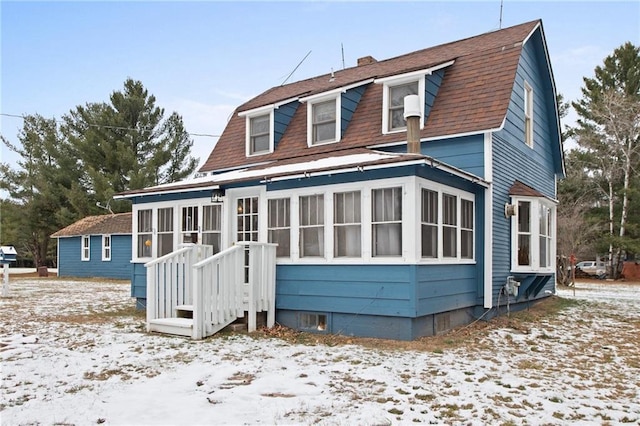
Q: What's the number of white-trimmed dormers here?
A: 3